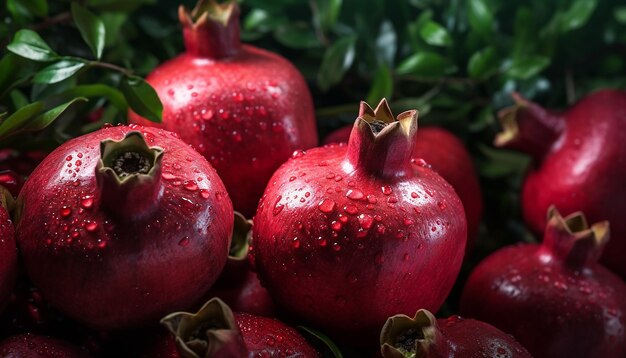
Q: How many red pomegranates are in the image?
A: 11